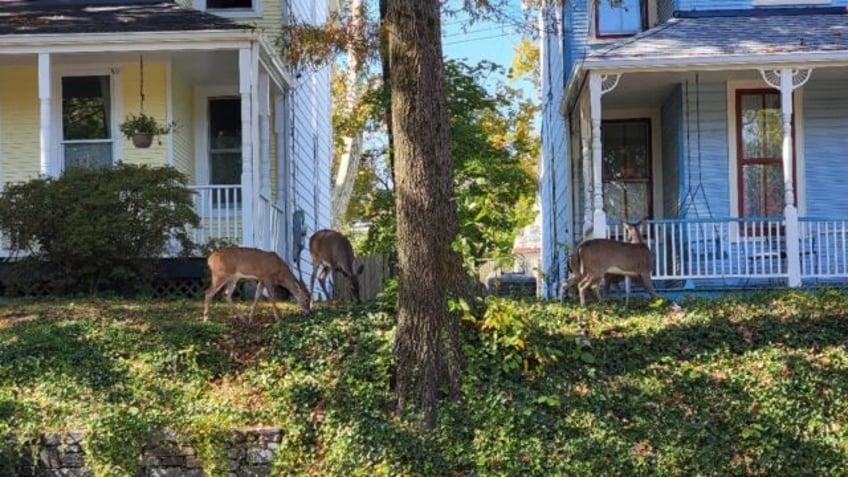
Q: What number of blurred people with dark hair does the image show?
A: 0